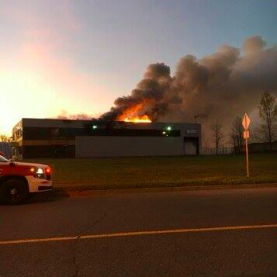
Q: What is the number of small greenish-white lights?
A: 2